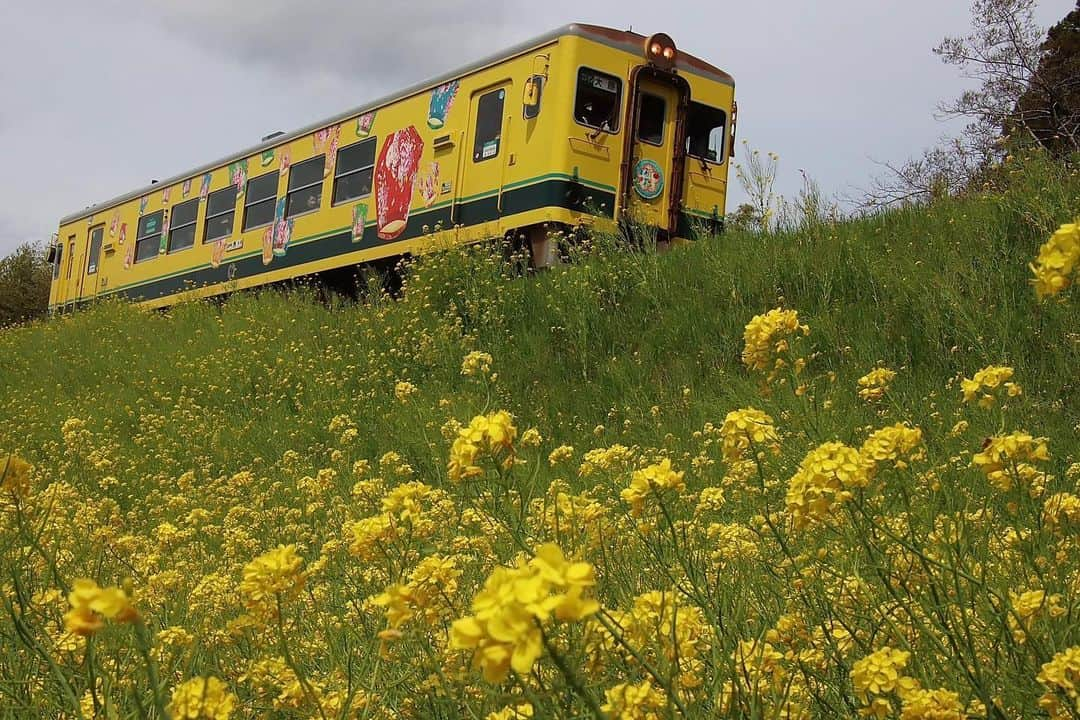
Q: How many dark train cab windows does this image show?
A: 3